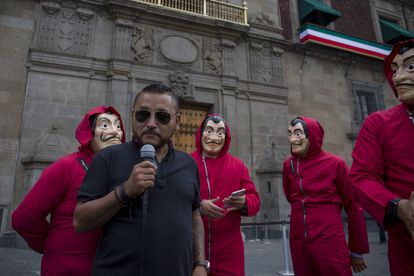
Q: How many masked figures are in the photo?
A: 4